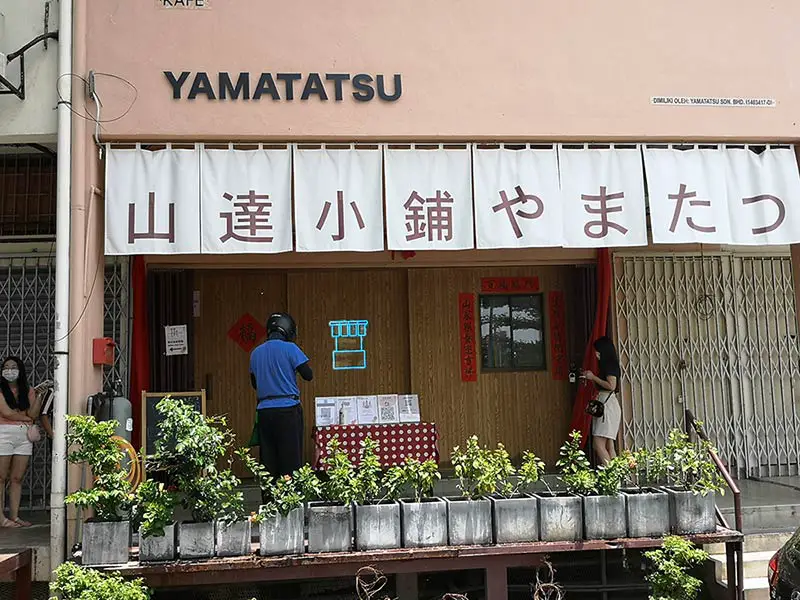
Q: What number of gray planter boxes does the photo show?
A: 14